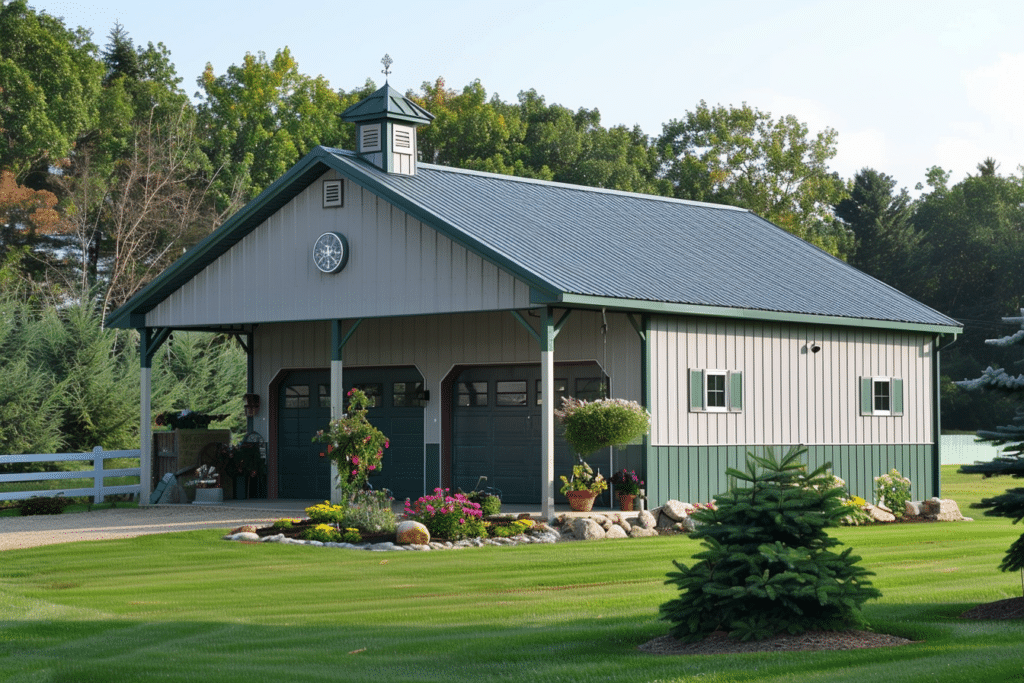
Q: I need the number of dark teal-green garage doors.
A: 2